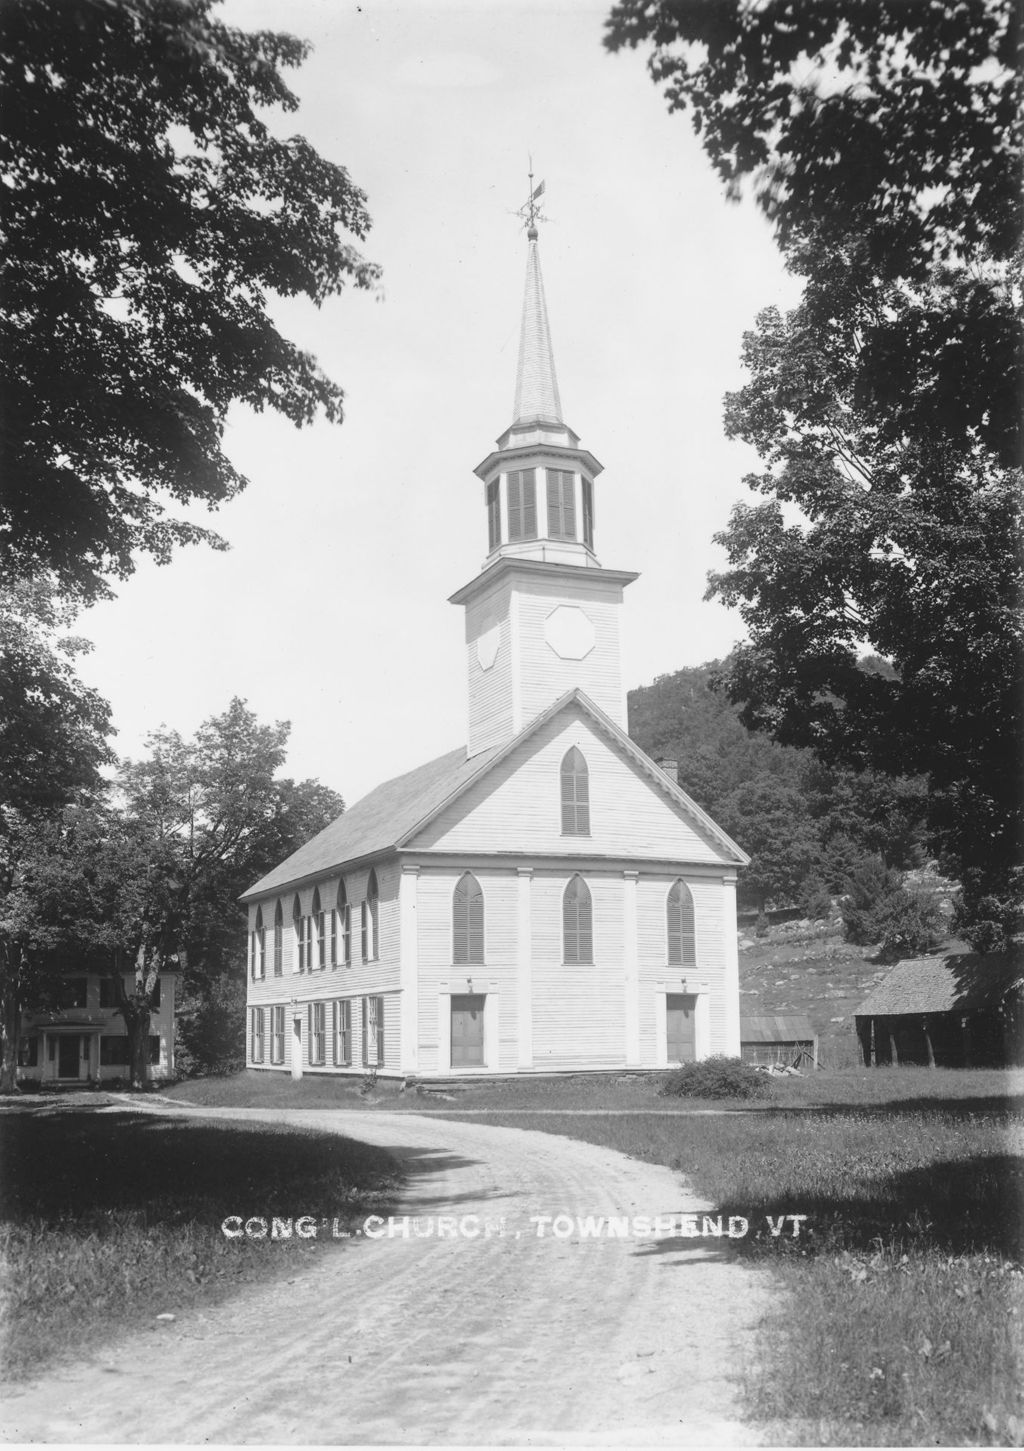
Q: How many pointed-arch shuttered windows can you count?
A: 10